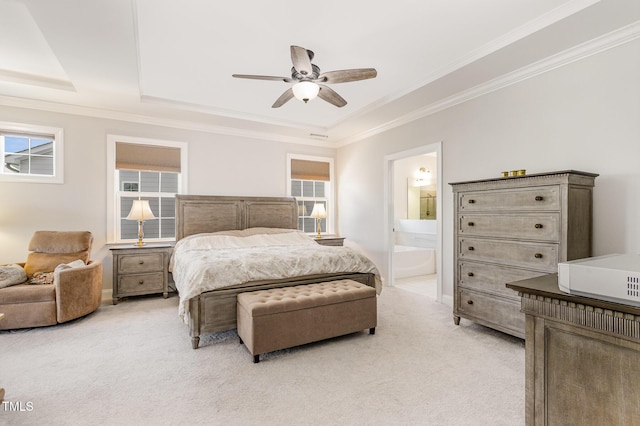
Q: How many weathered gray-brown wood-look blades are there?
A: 5